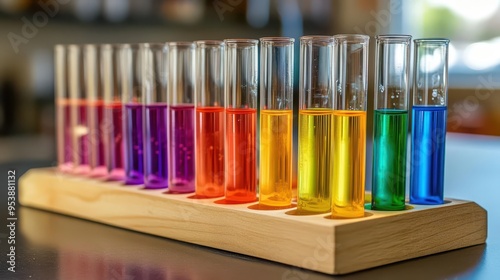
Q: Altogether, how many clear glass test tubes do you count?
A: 14